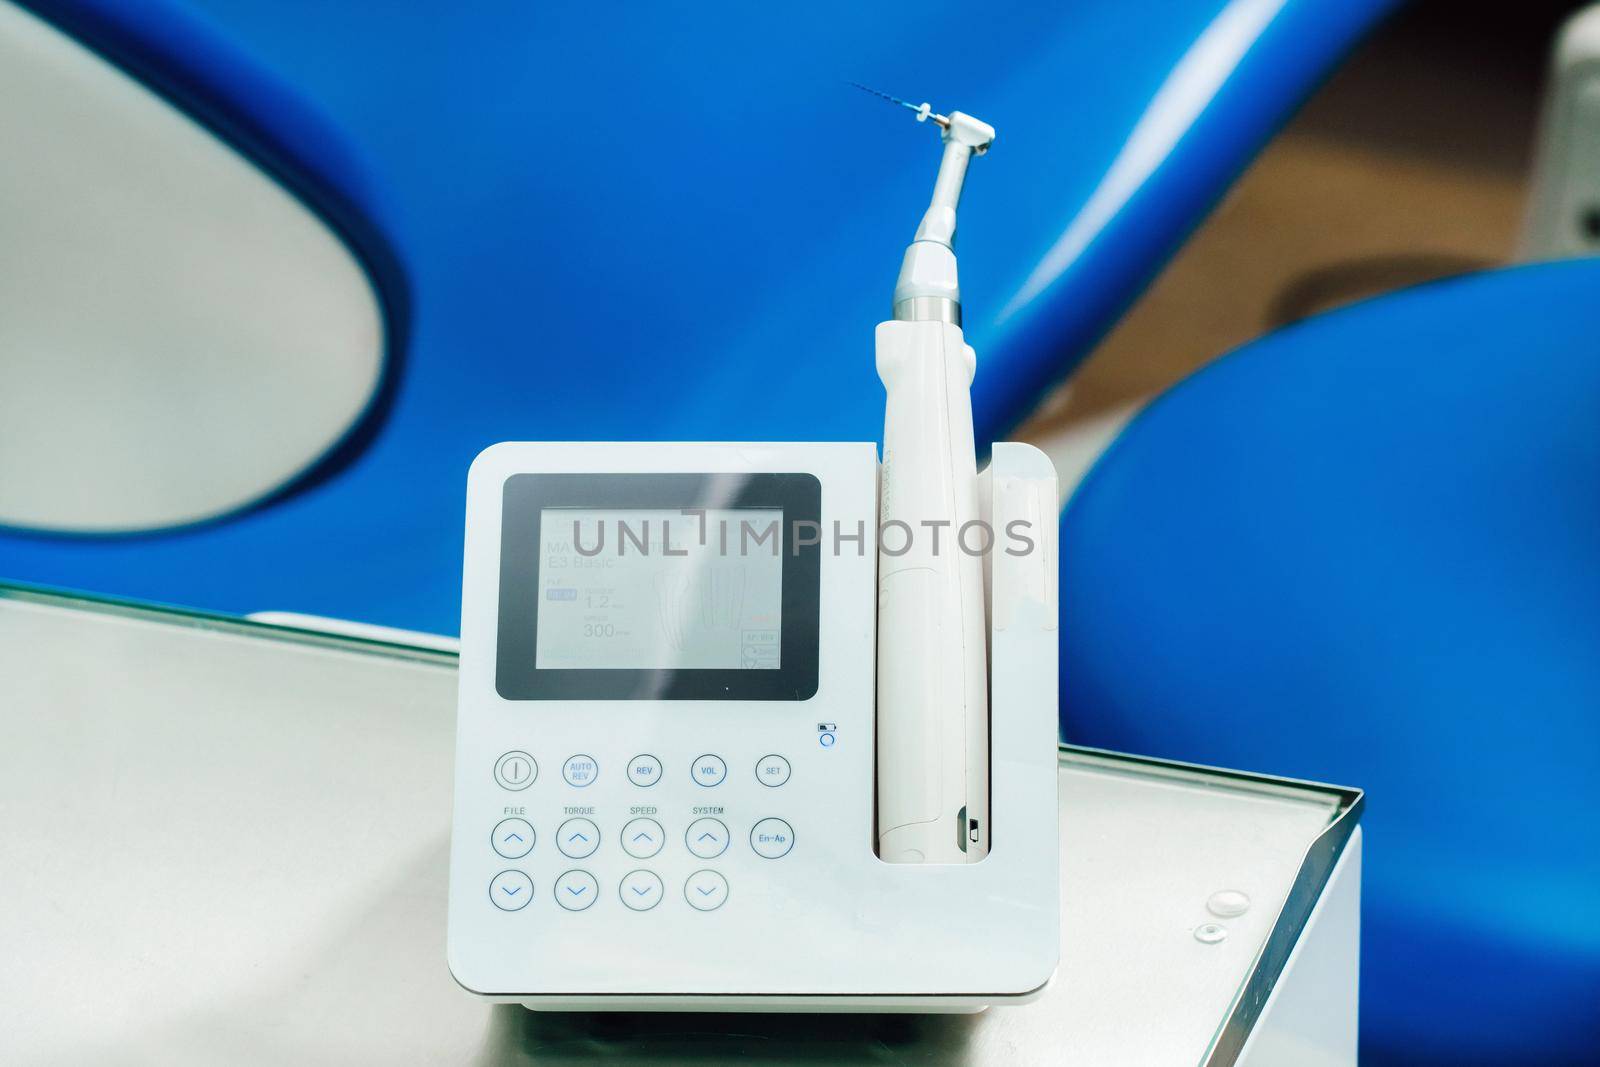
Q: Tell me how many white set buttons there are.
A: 1